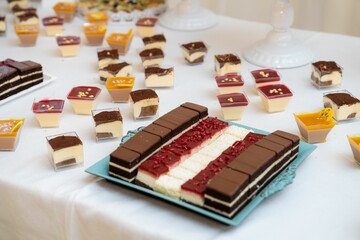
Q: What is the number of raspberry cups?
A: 9